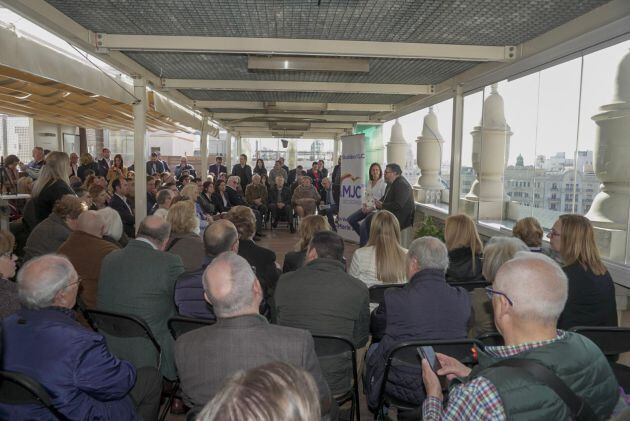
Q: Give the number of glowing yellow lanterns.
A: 0